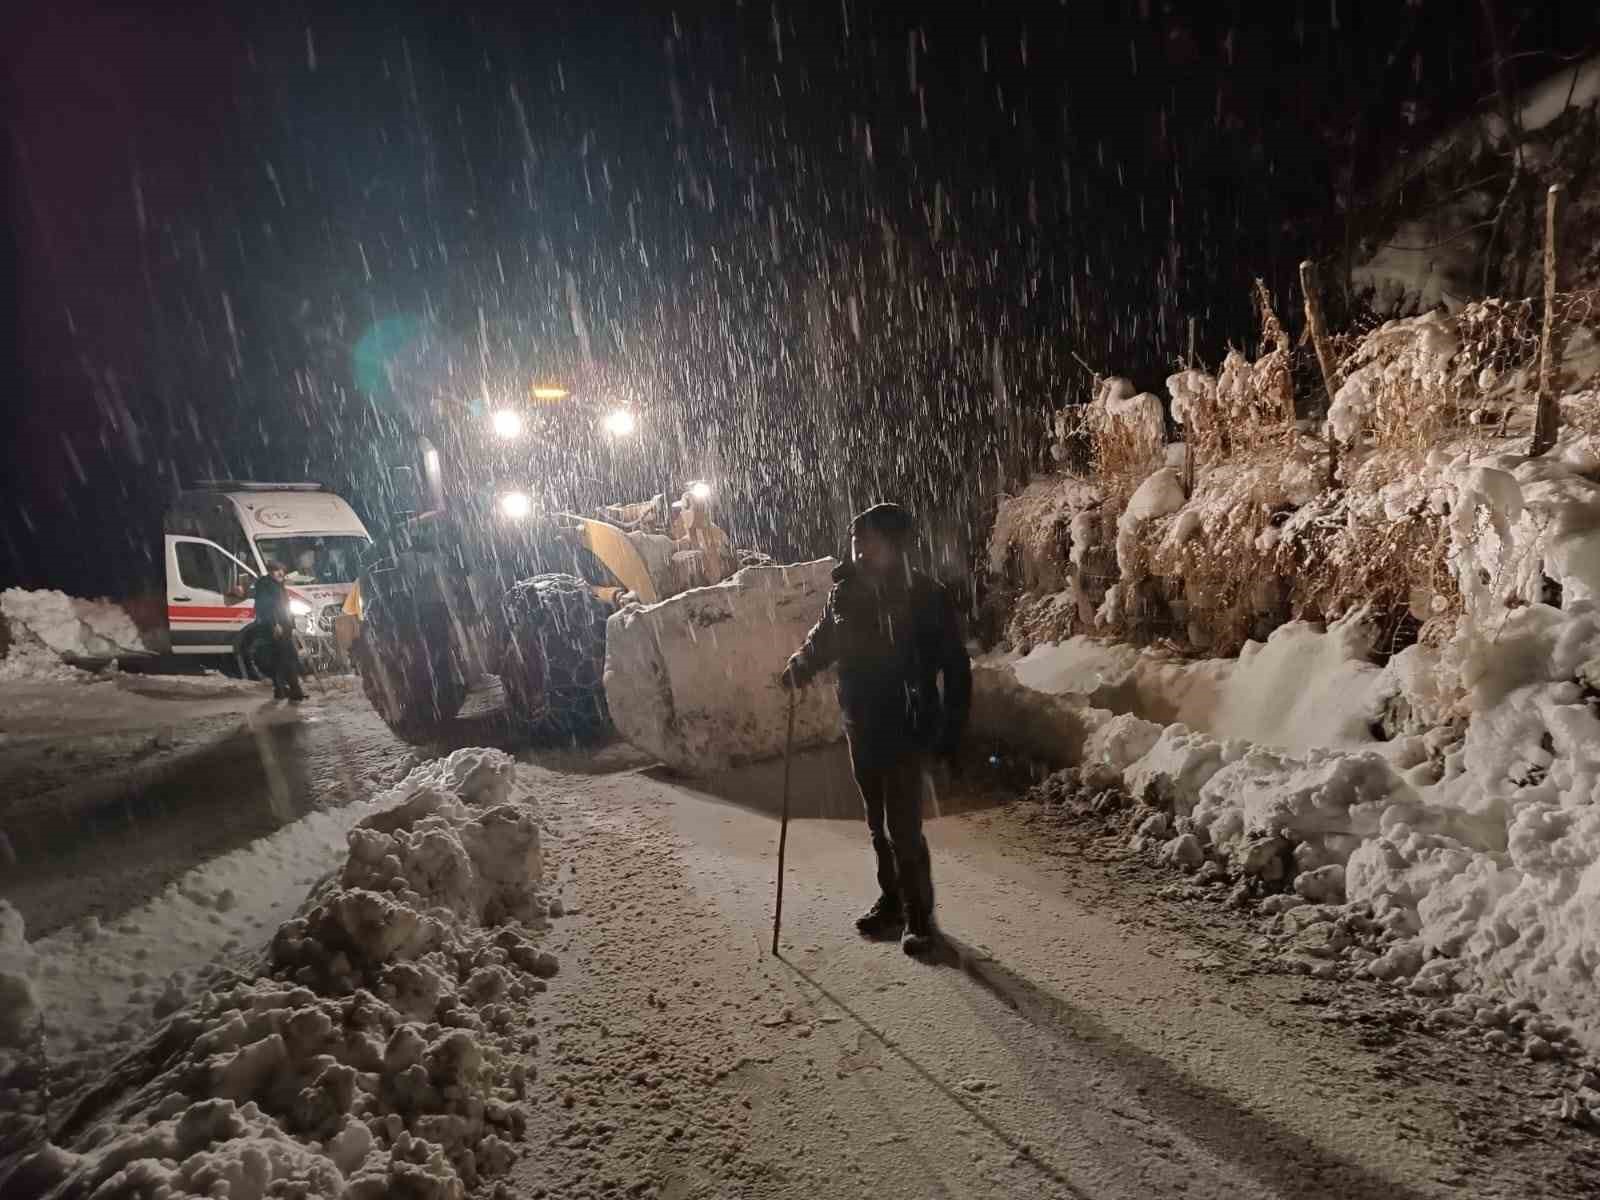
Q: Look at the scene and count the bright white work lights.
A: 4